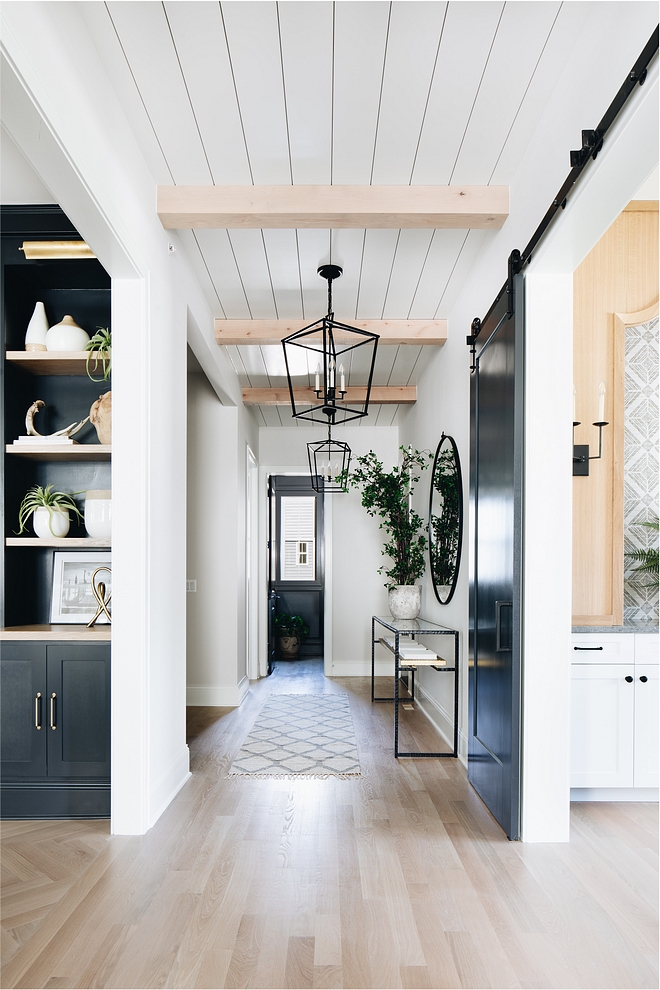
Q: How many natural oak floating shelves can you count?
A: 3